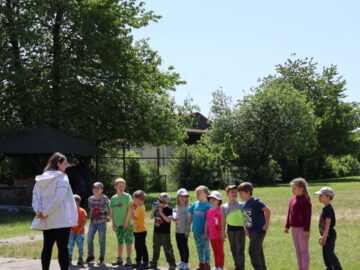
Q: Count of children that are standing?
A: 12